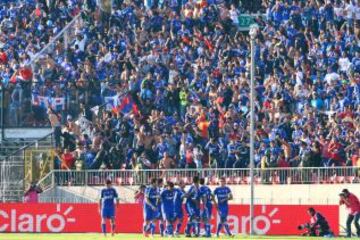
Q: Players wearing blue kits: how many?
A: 8